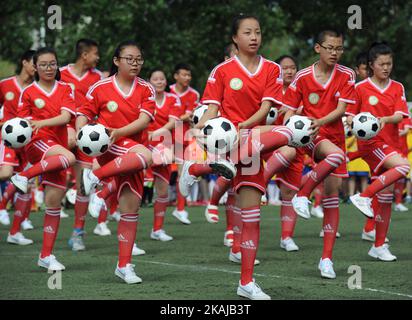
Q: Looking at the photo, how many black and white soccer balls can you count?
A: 7